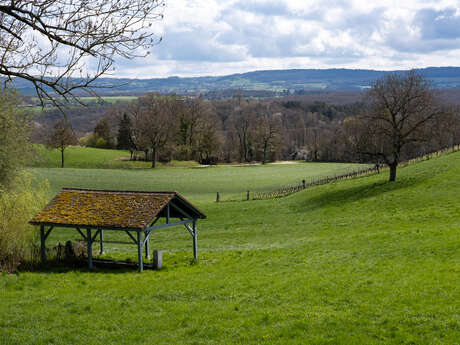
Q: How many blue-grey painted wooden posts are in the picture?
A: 6